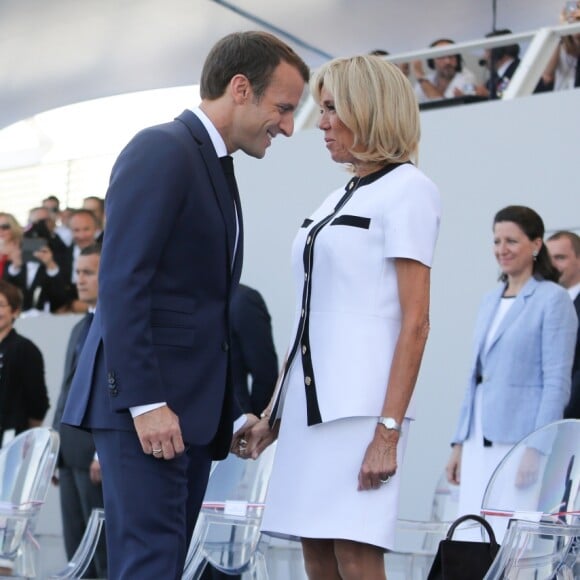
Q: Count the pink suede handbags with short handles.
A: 0